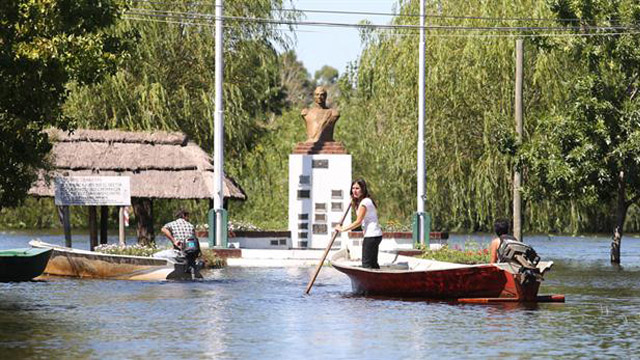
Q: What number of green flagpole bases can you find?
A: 2